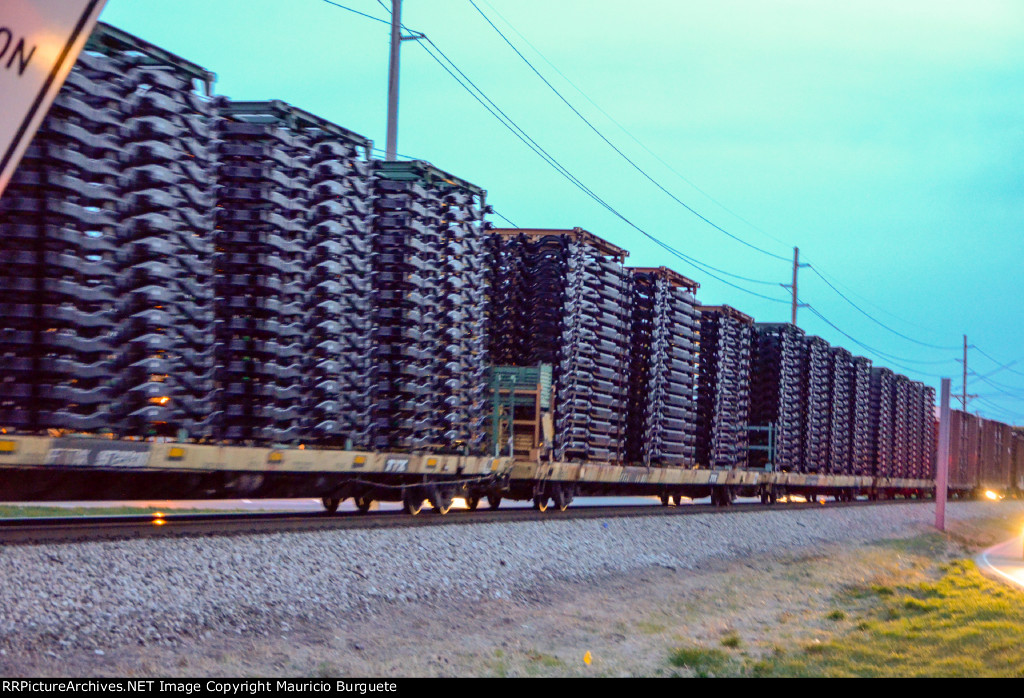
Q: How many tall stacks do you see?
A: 14